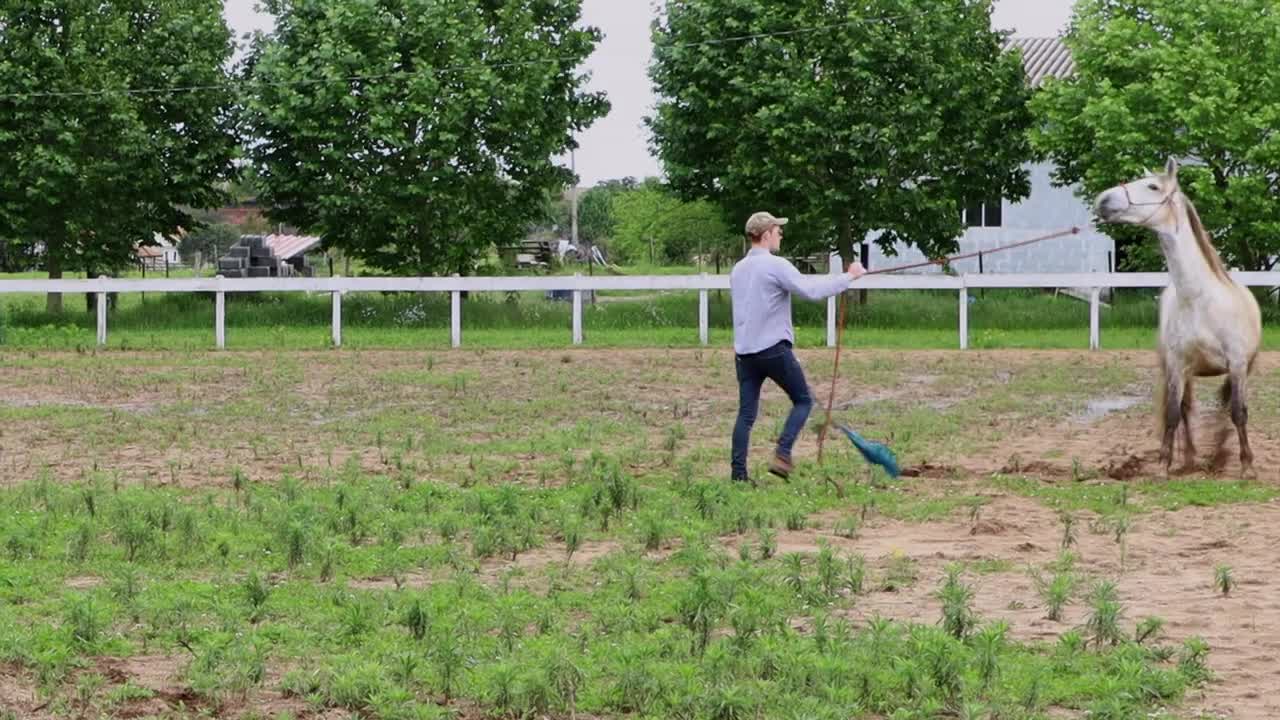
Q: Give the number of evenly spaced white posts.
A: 9